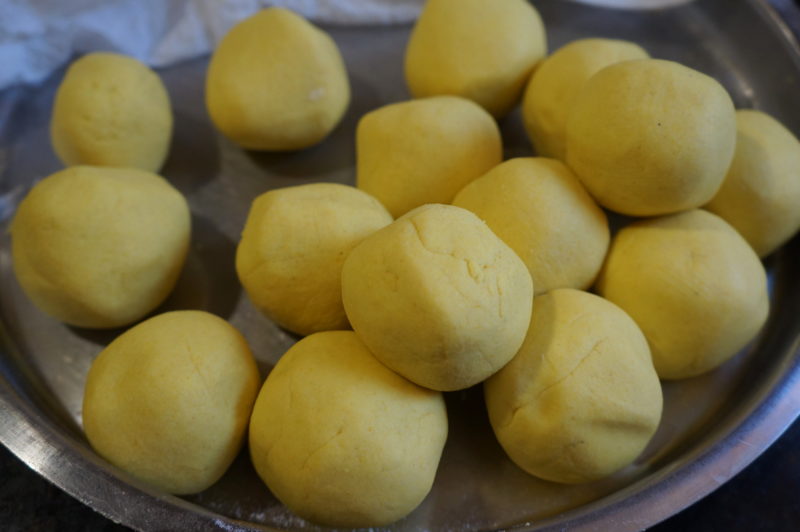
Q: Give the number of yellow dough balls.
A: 15